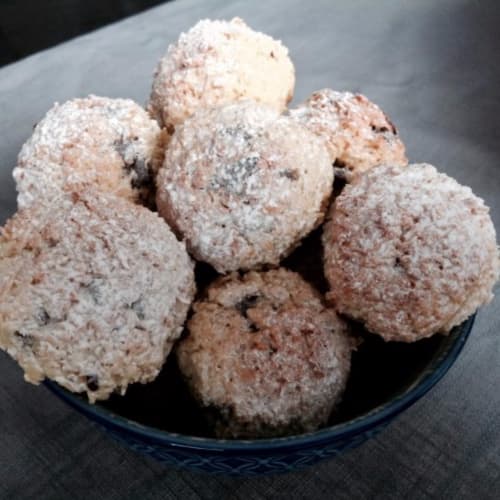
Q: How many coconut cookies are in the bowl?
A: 7